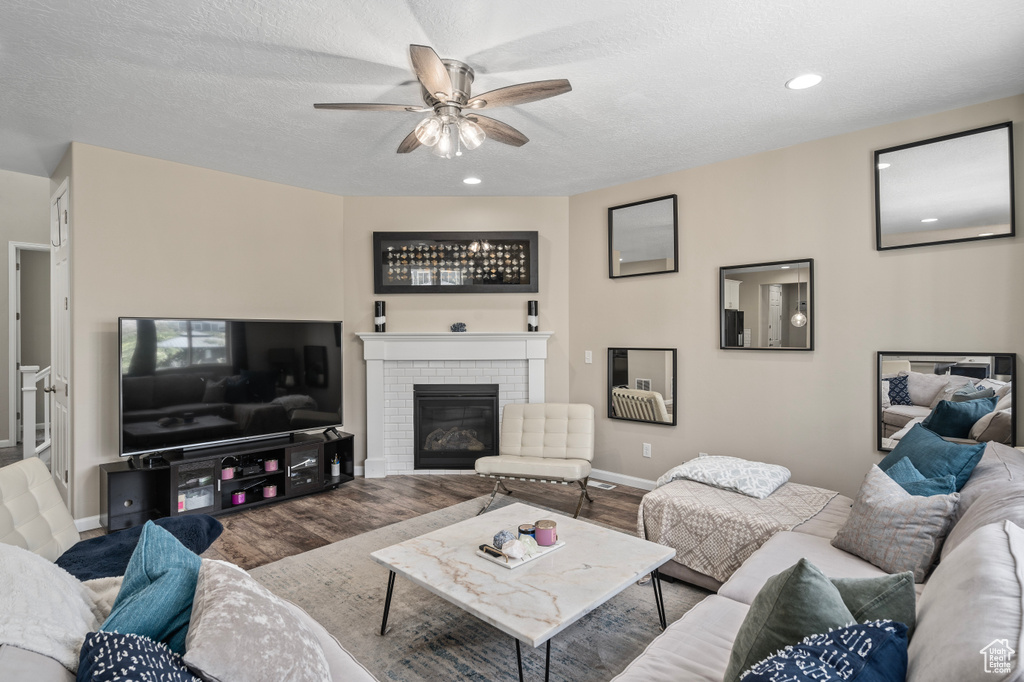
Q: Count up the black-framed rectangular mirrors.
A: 5